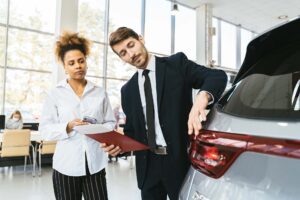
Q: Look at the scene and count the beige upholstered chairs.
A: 2